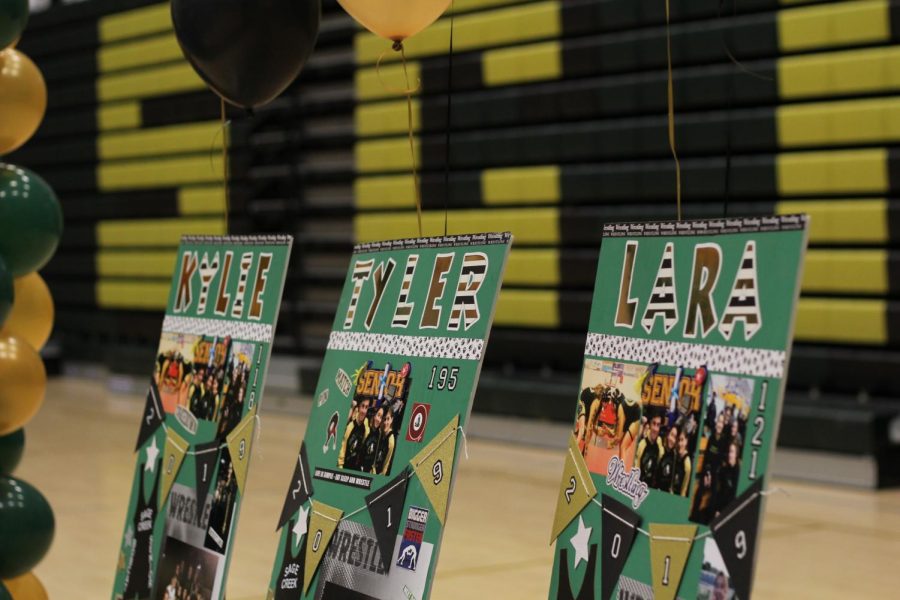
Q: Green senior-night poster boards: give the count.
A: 3